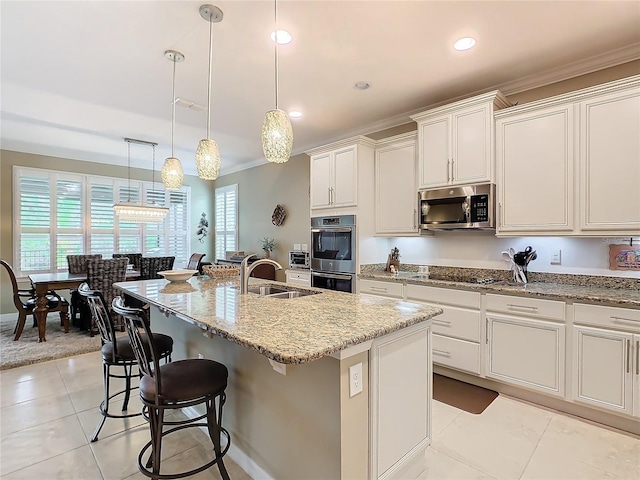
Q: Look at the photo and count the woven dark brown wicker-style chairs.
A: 4